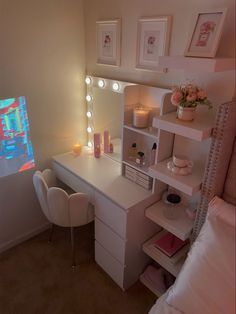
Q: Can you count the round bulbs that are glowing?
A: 7